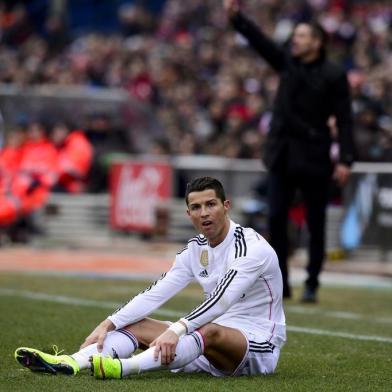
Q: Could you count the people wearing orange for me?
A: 3